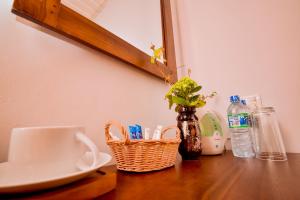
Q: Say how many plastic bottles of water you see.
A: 2